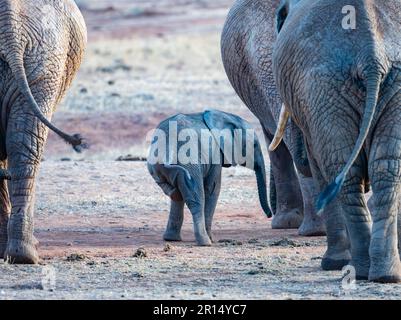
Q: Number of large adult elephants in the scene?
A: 3